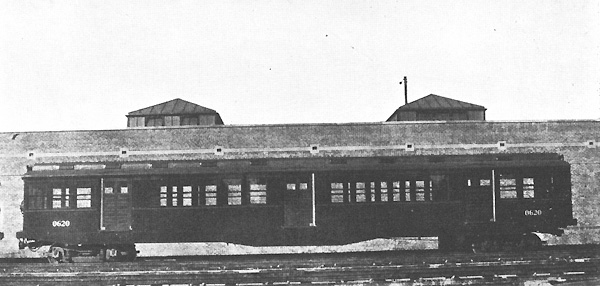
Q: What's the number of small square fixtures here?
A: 7